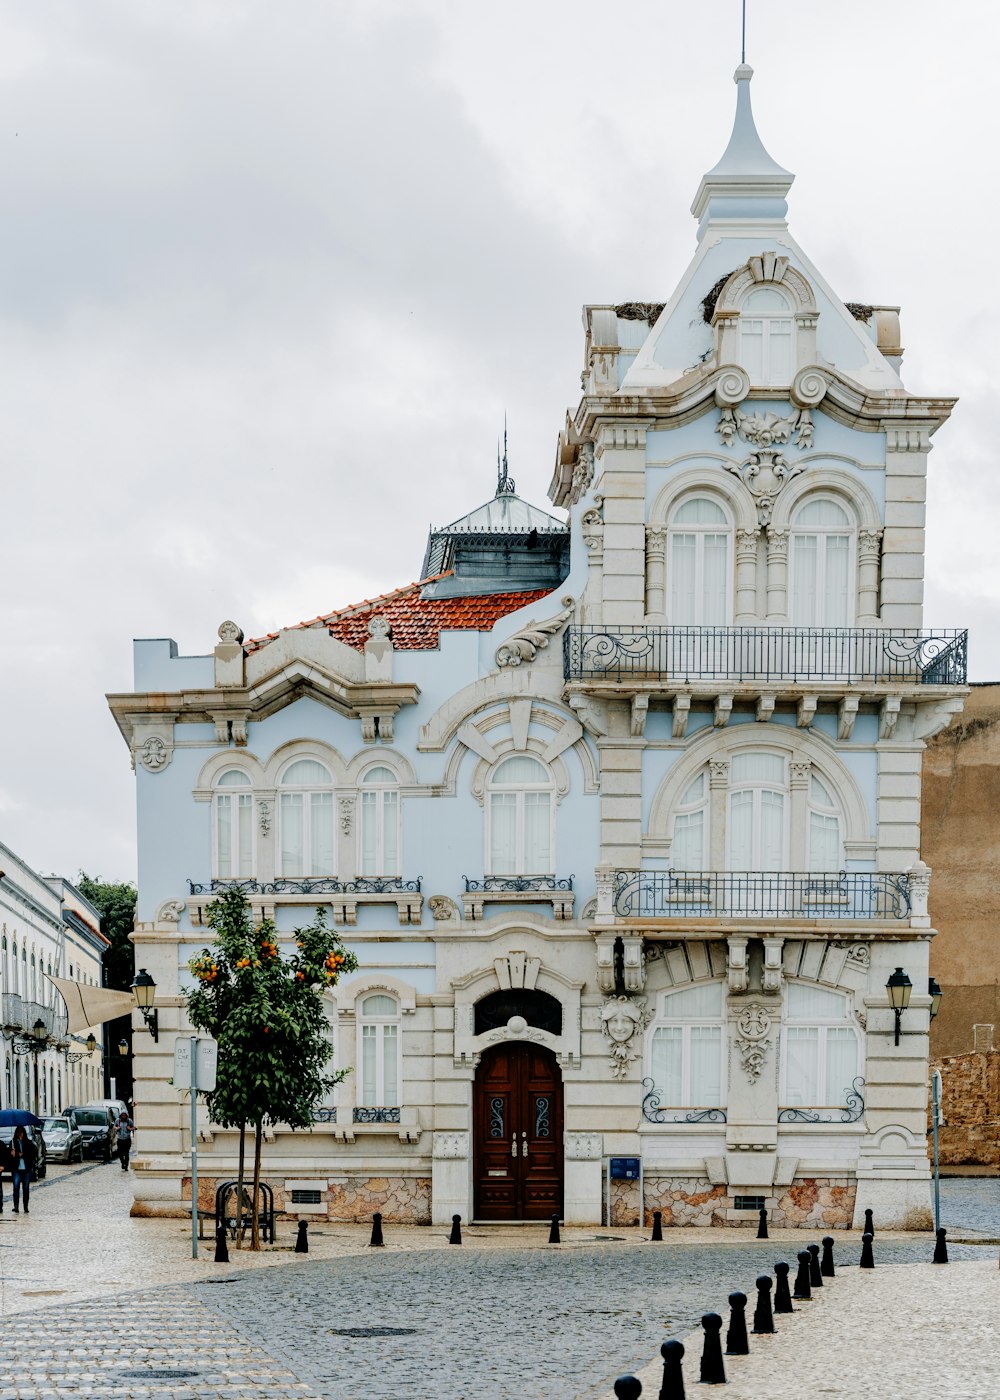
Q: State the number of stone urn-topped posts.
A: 2